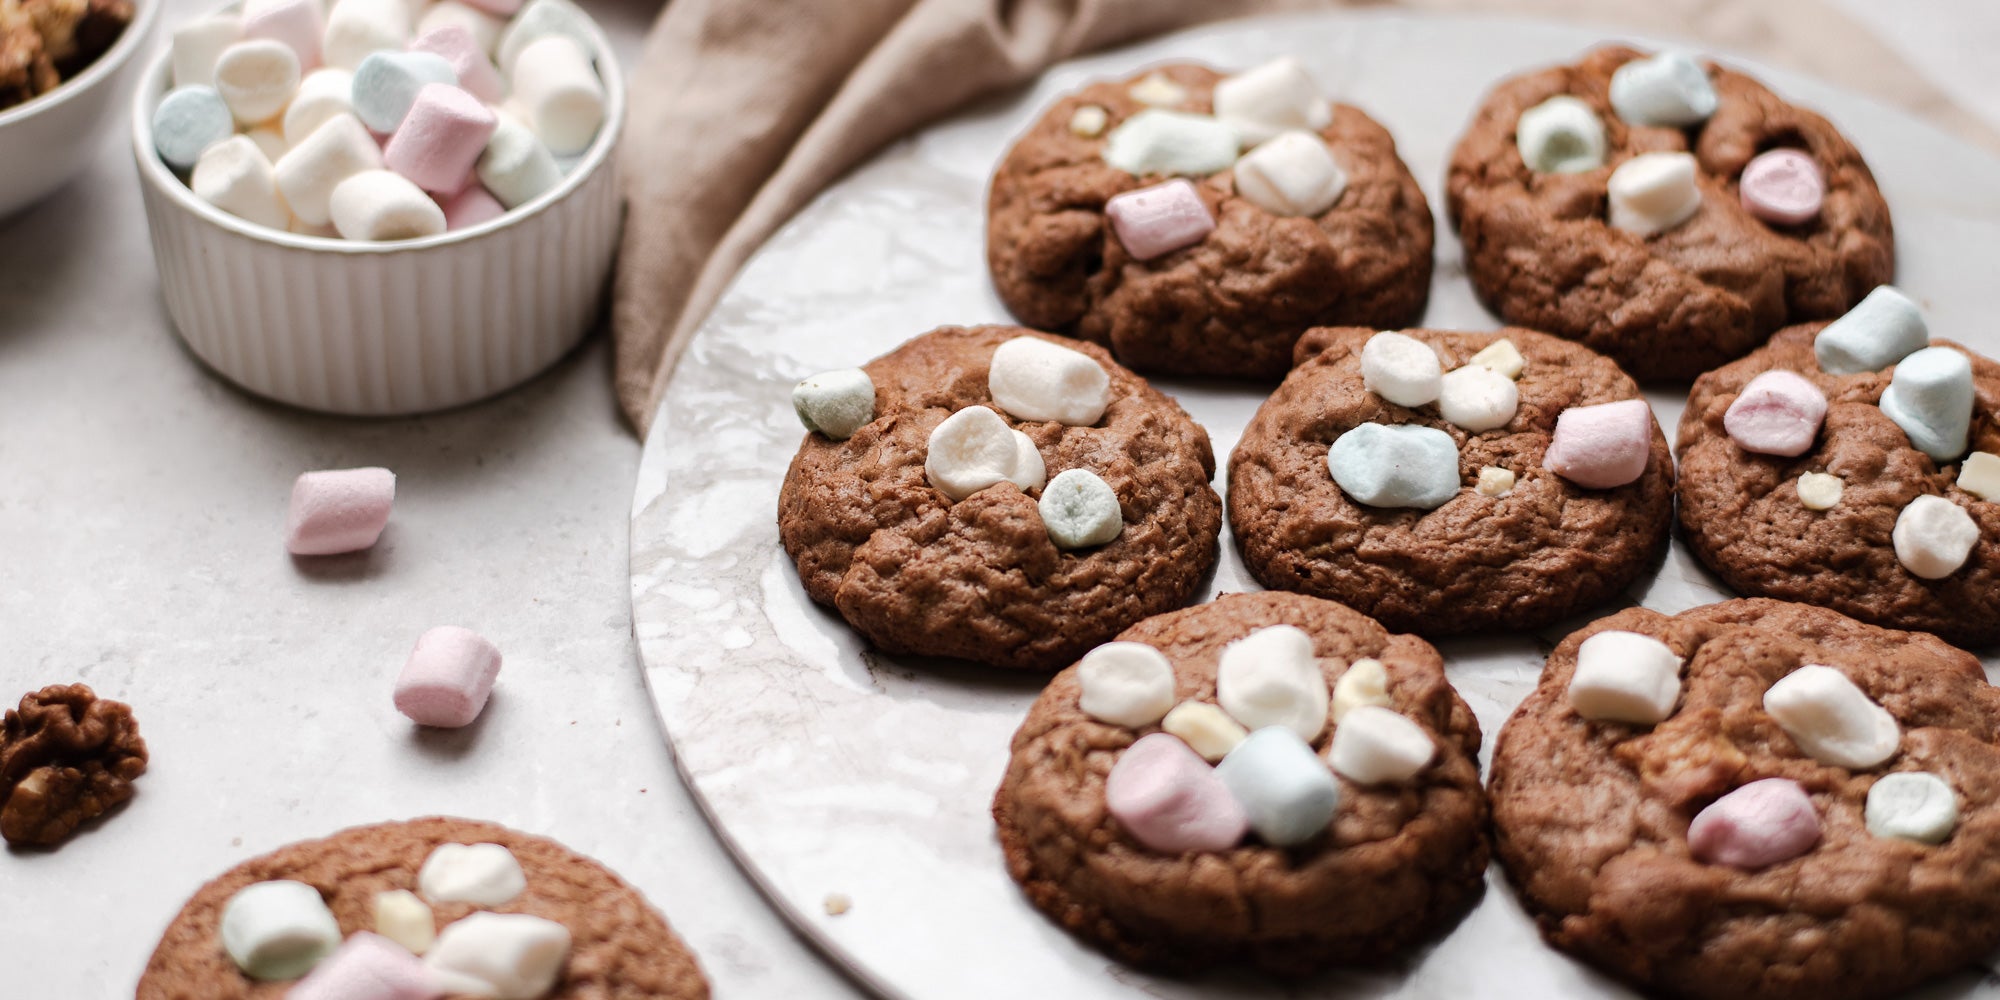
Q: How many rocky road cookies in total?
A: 8